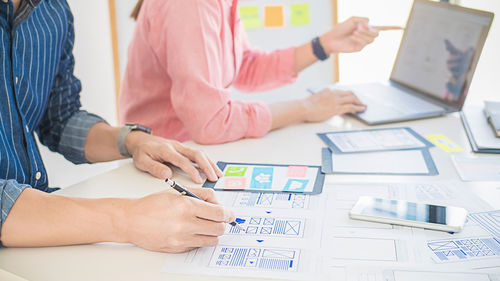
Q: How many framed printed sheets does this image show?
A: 3